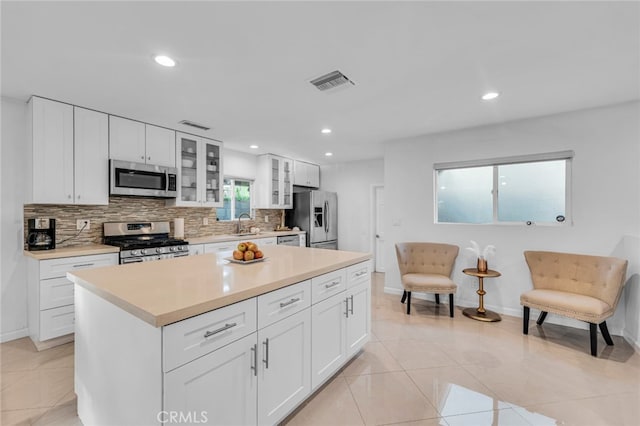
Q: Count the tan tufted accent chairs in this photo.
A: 2